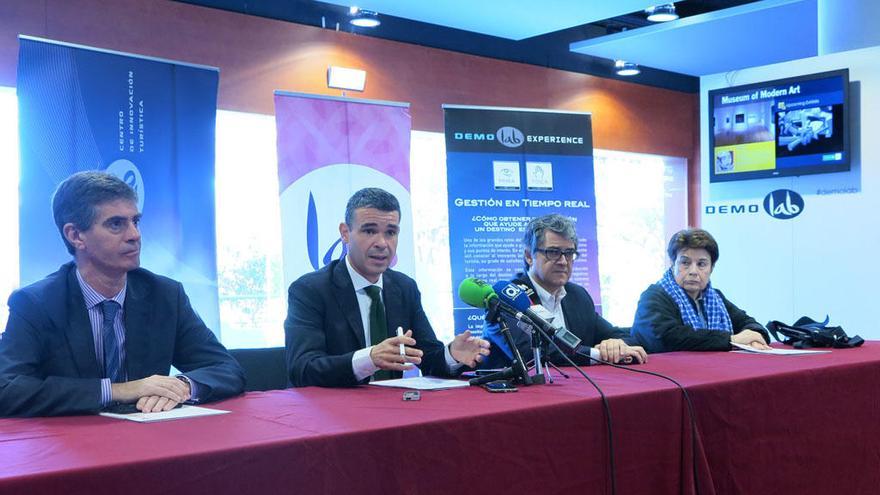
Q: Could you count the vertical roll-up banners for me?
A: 3